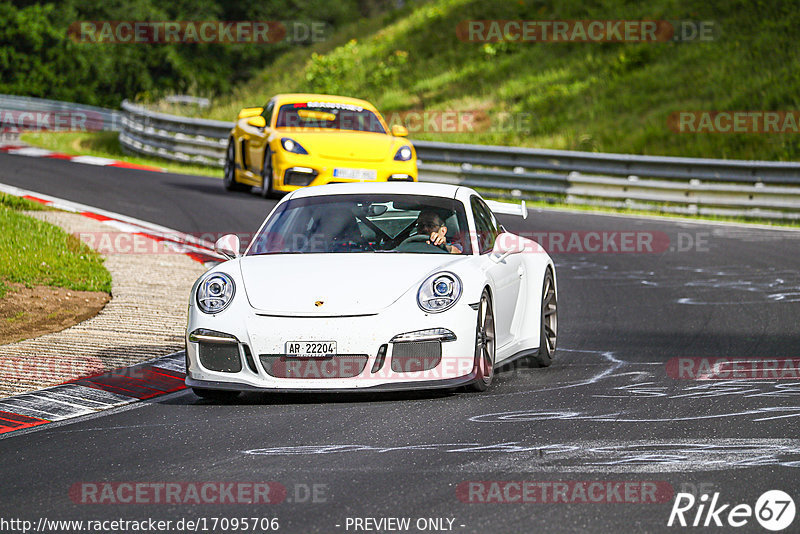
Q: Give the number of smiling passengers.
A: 0